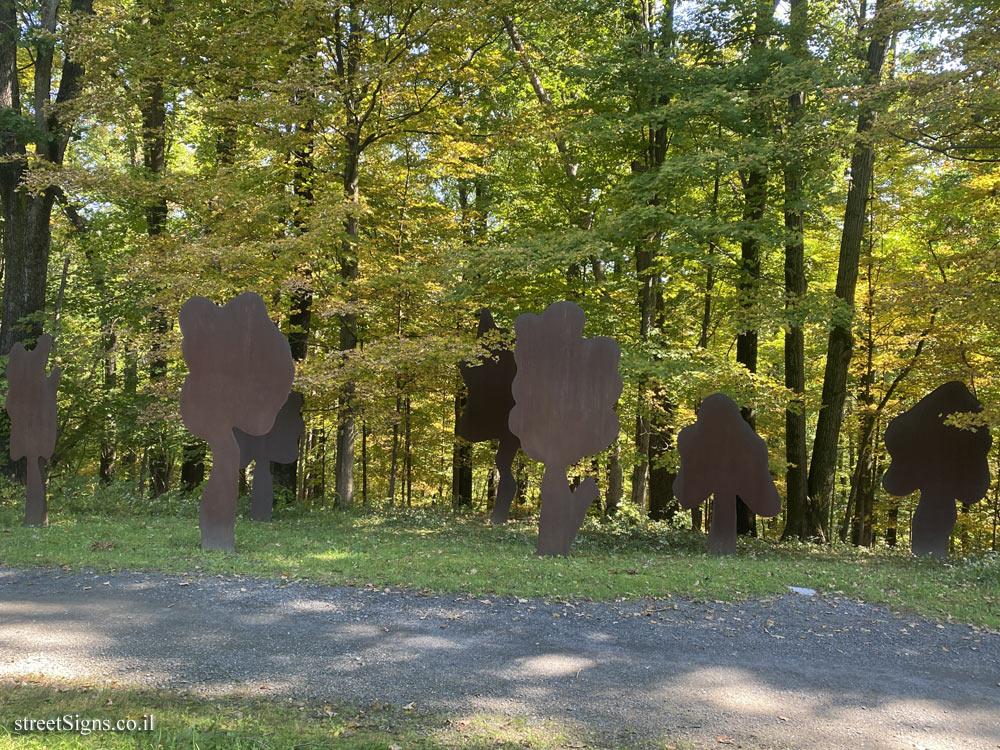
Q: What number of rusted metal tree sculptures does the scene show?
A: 7